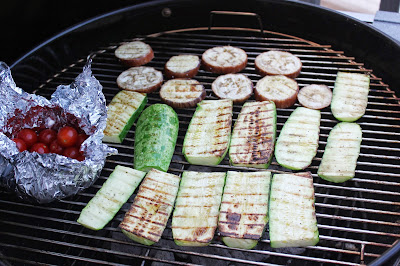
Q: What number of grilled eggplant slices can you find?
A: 9